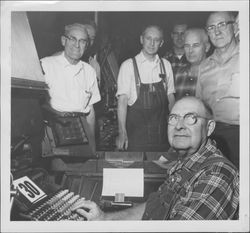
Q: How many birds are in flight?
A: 0